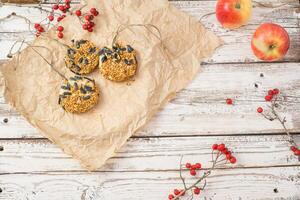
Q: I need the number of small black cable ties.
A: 0